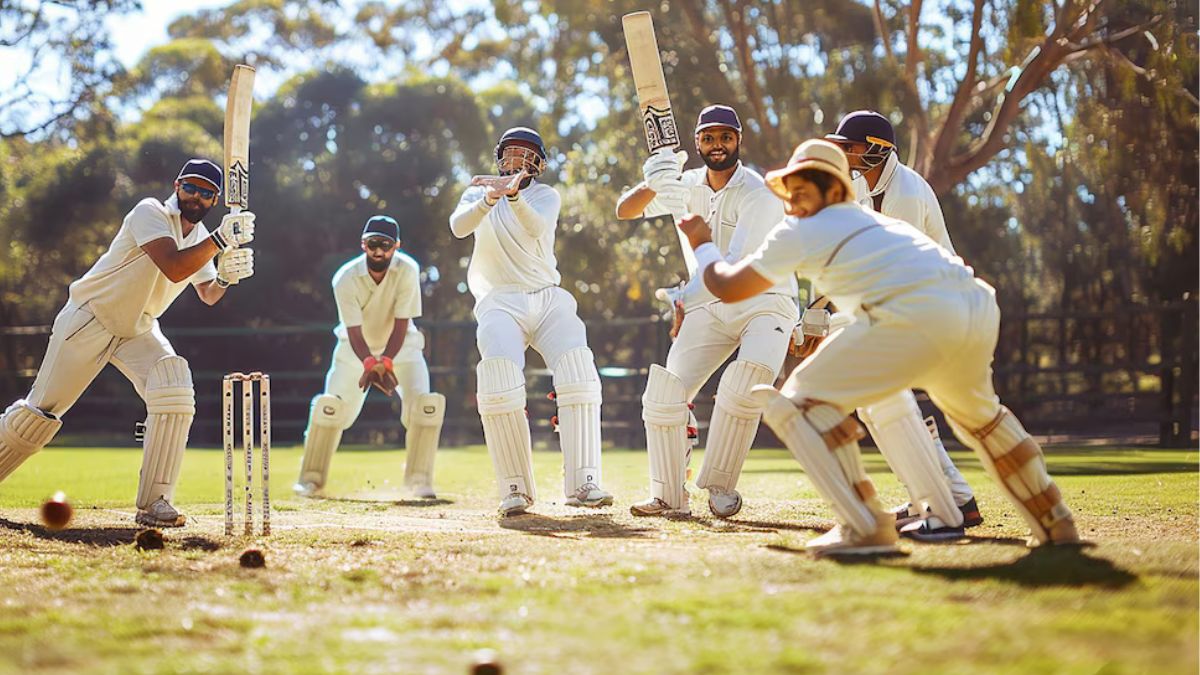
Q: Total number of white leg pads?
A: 11